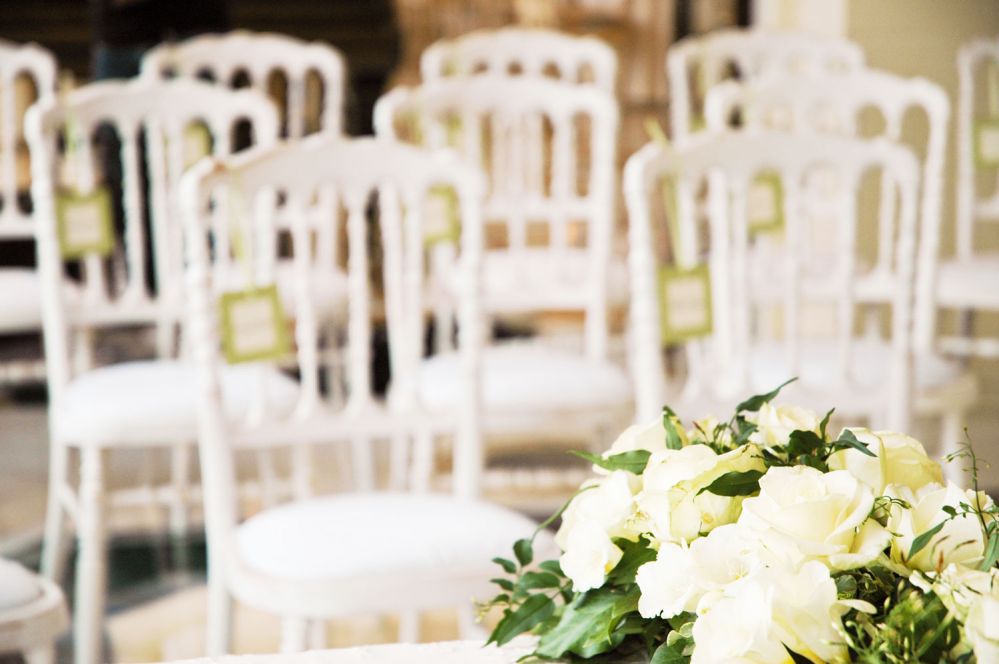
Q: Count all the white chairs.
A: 11